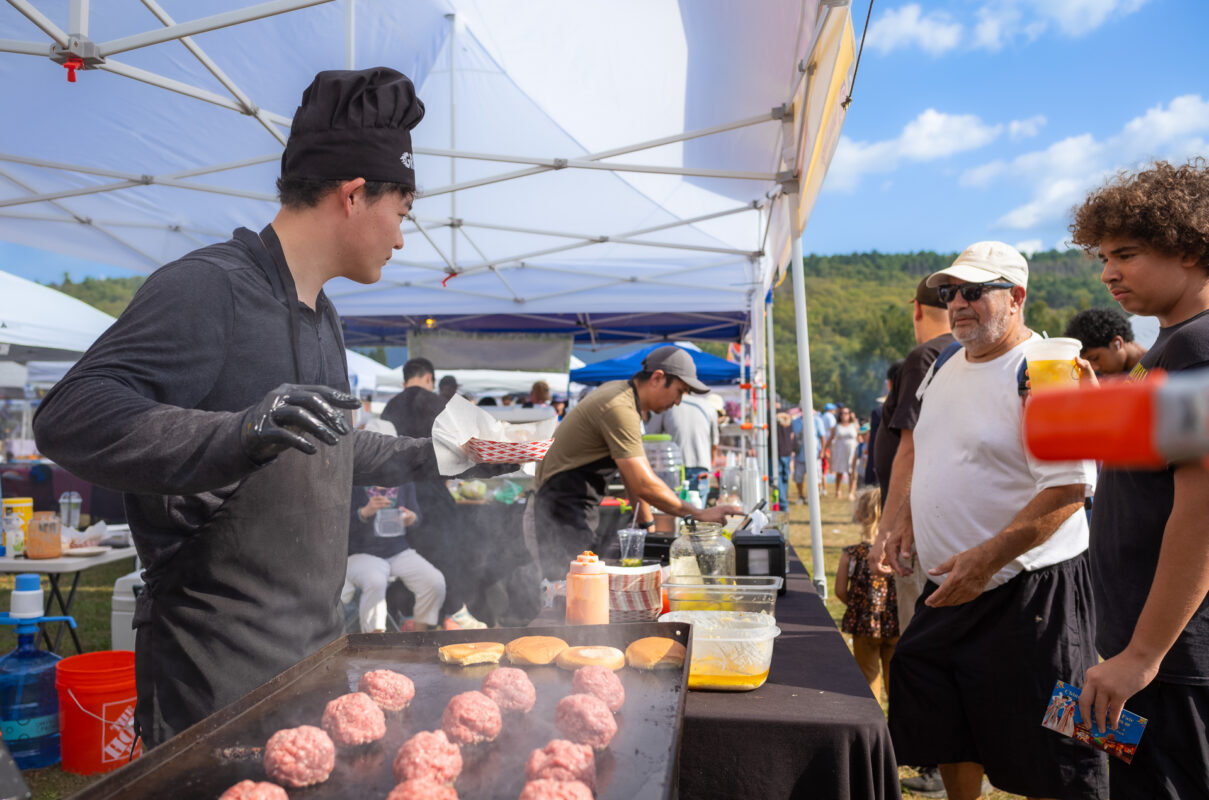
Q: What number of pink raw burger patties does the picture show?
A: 12